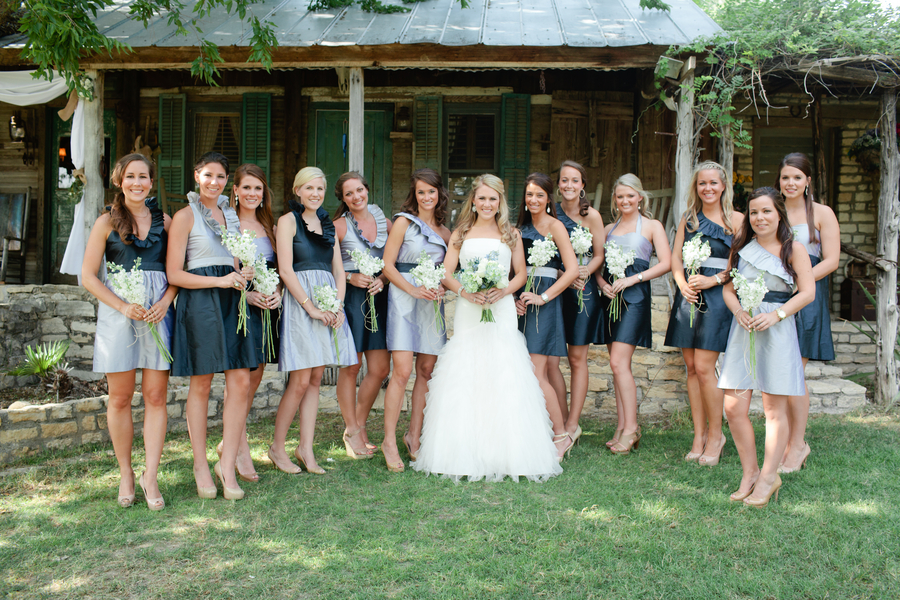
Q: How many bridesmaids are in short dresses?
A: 12